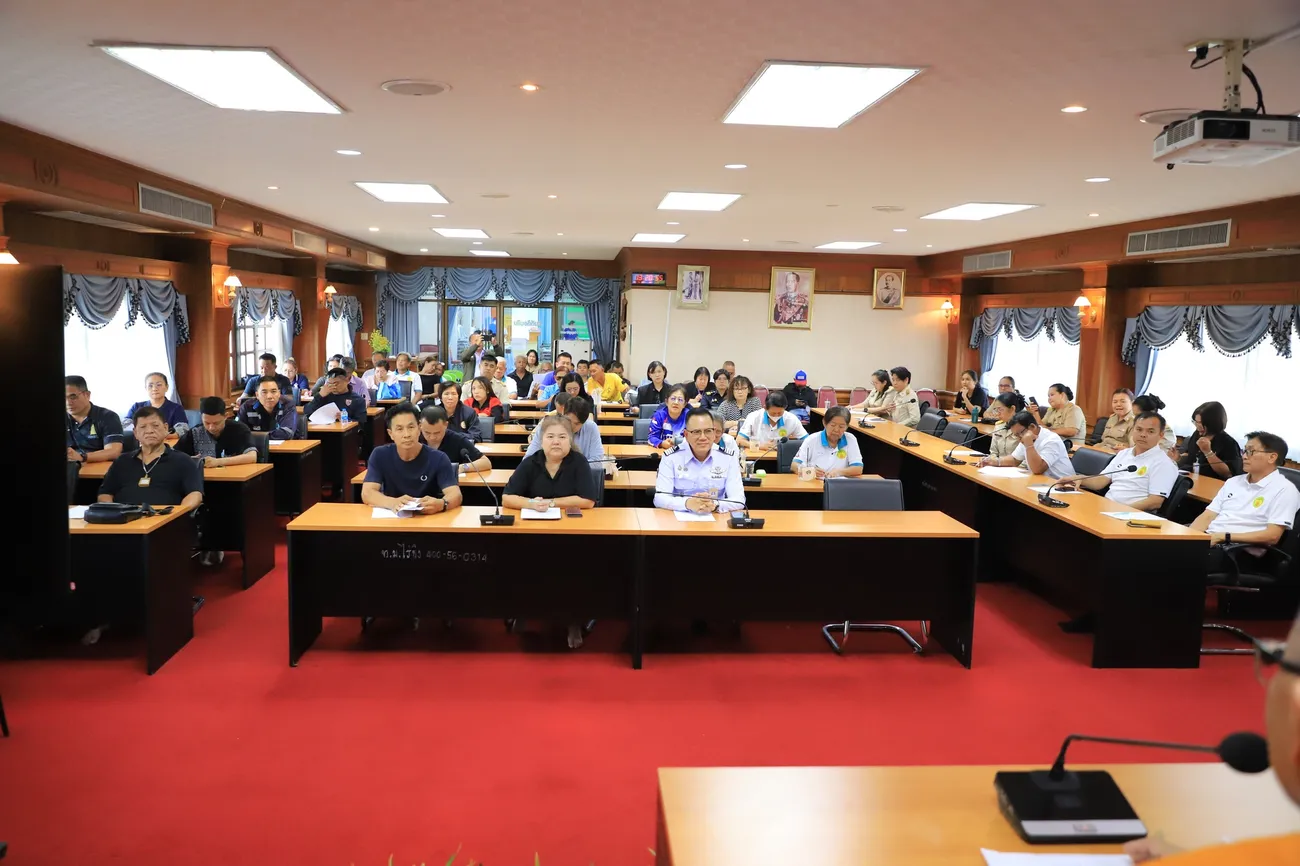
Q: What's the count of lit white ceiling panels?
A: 9